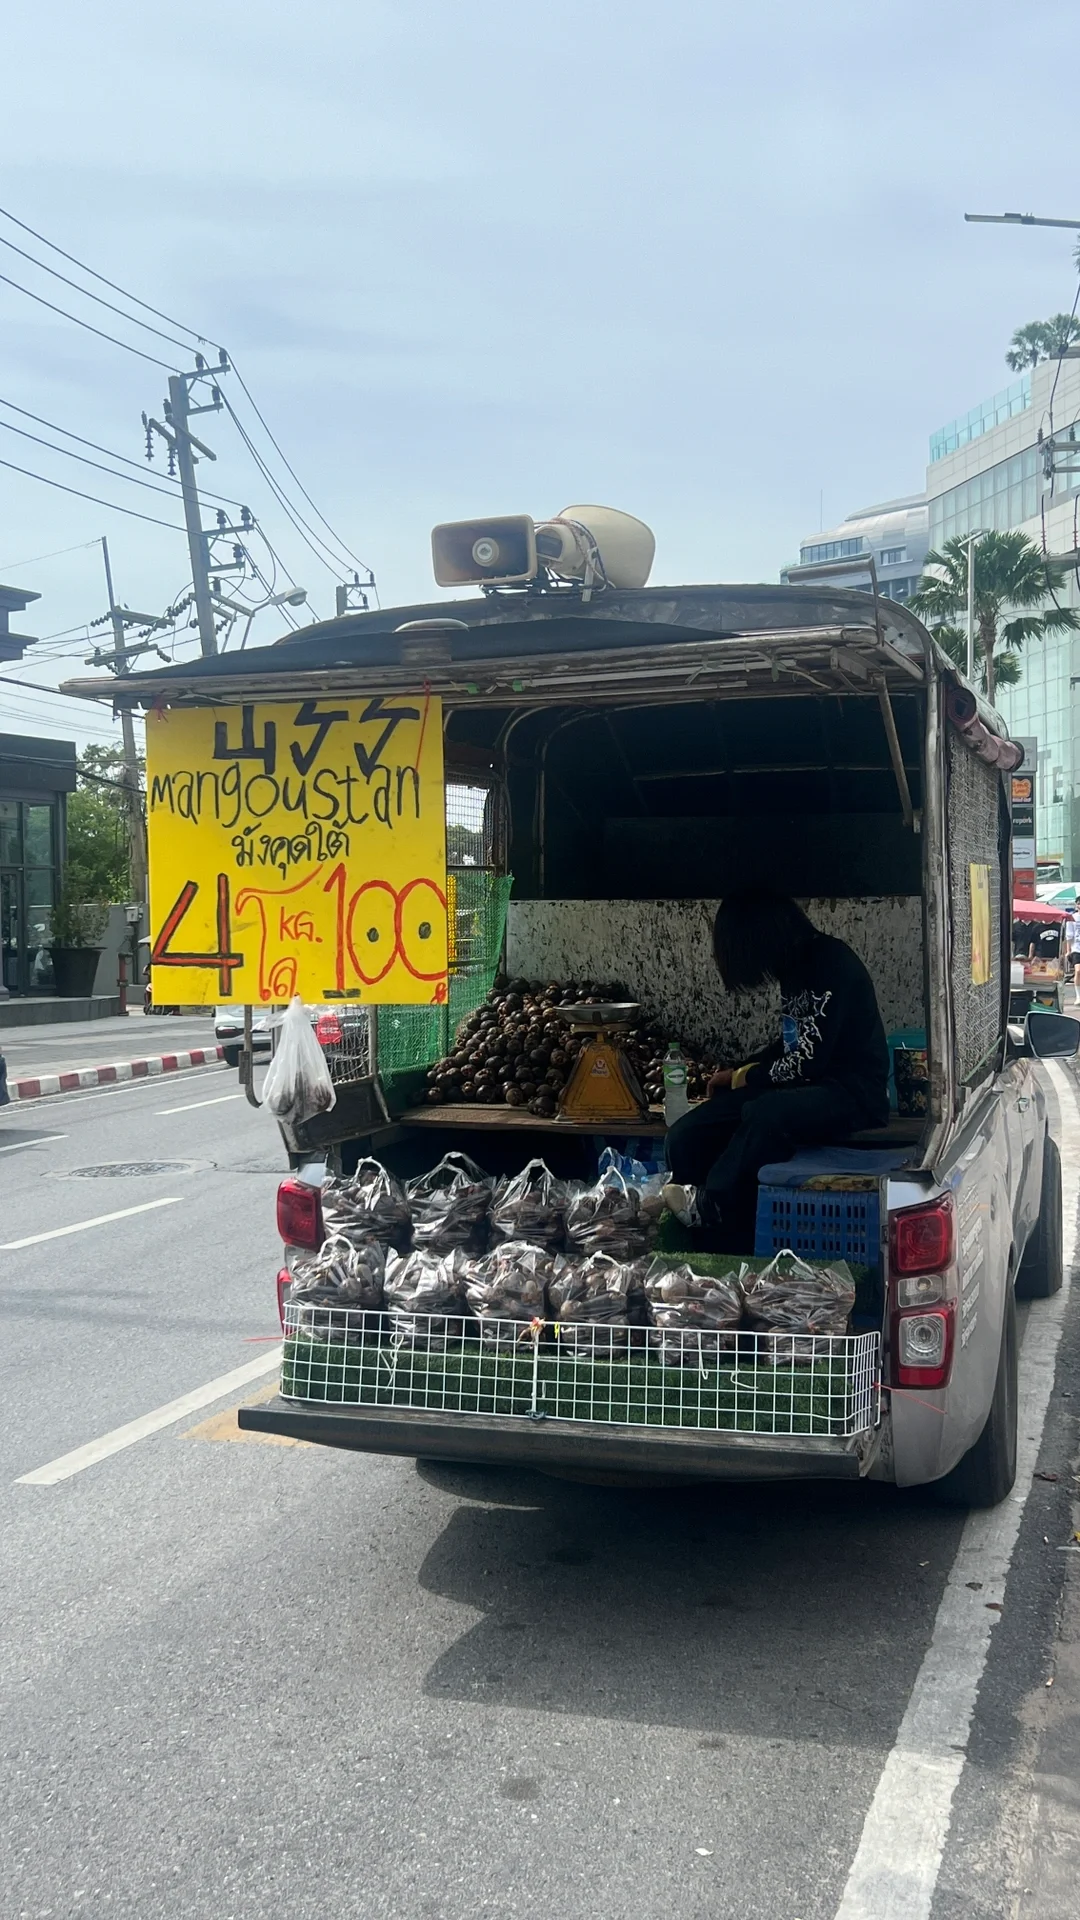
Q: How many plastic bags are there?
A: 11